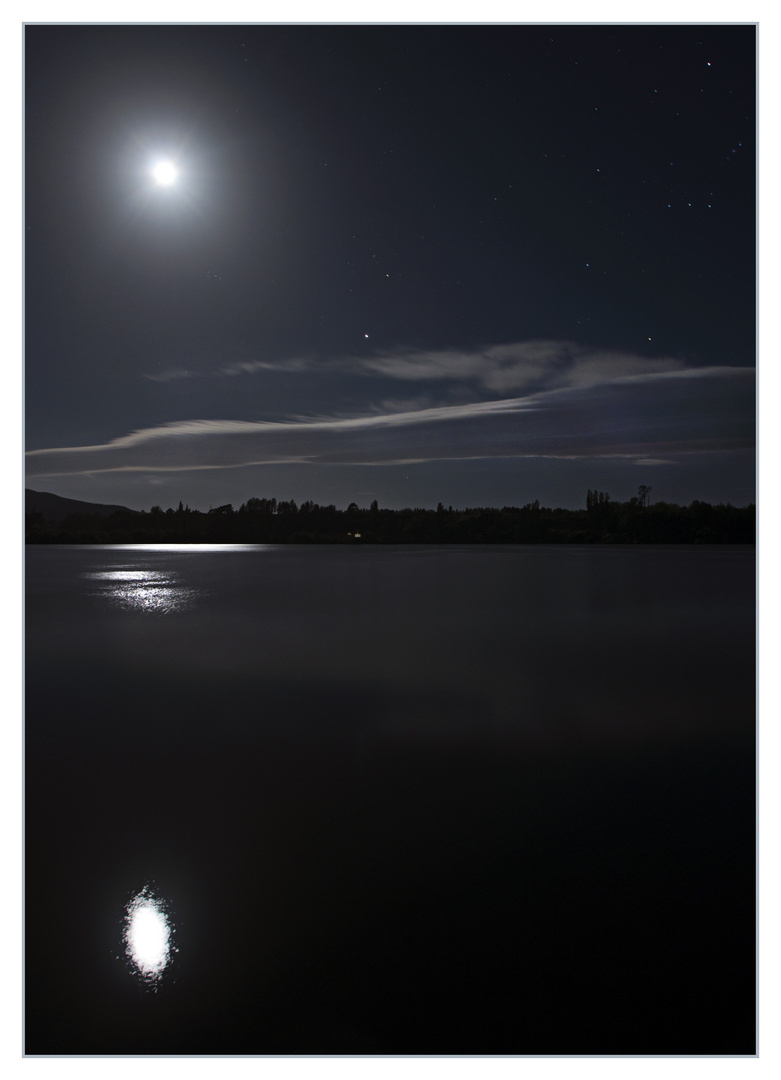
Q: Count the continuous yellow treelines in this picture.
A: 0